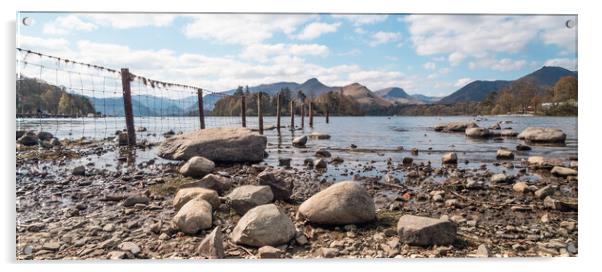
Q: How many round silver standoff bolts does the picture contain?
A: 4